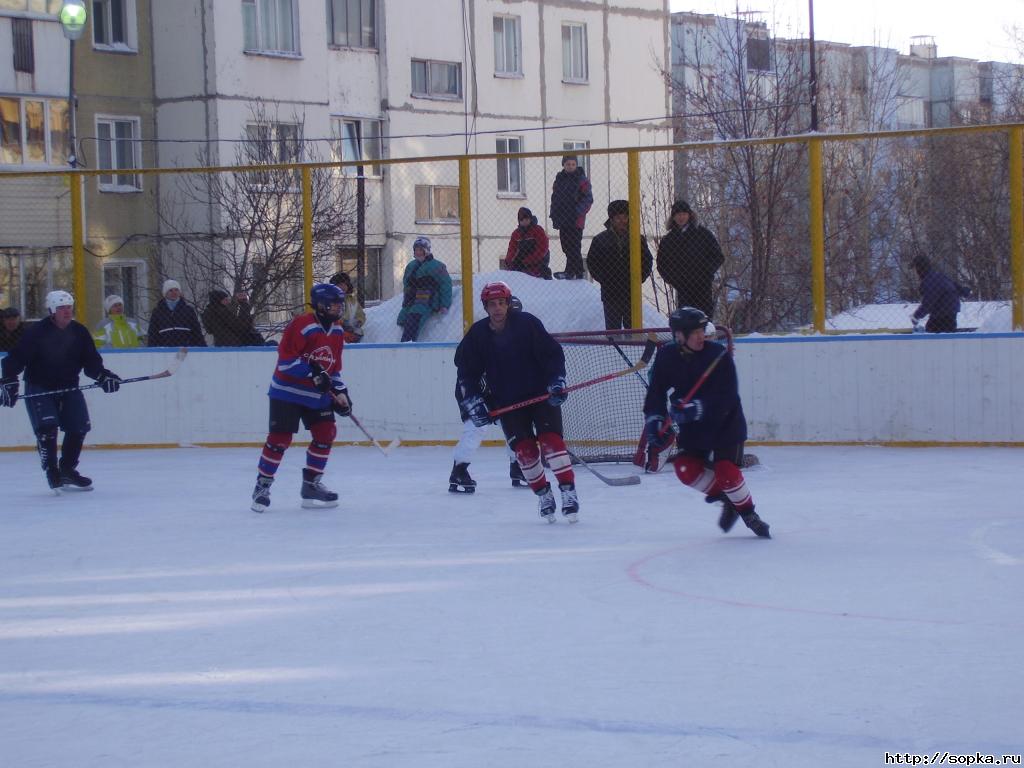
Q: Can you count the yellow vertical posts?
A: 6